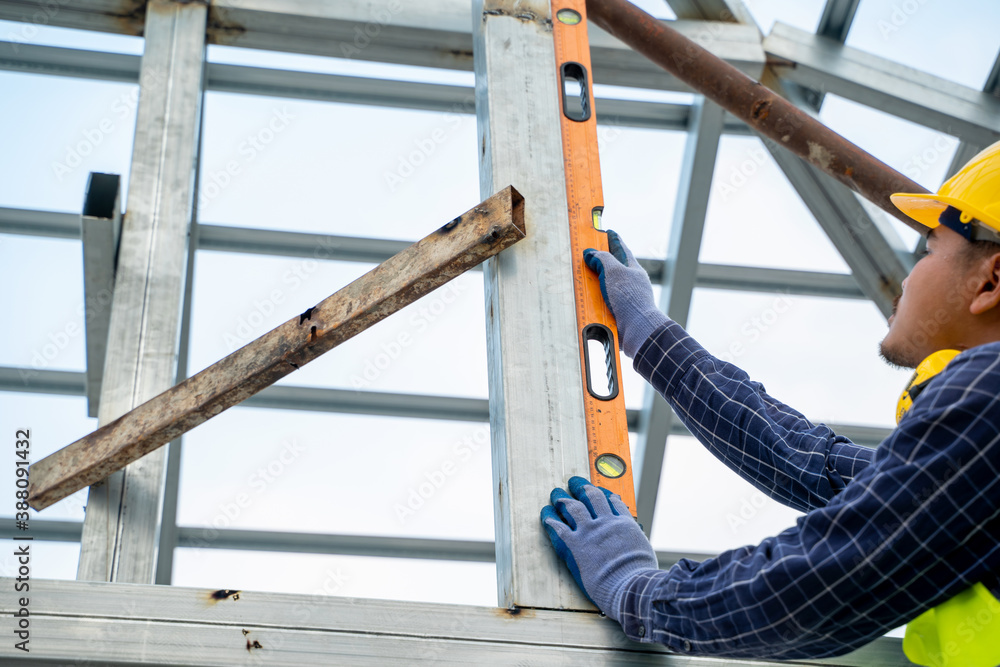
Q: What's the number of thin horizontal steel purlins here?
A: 4